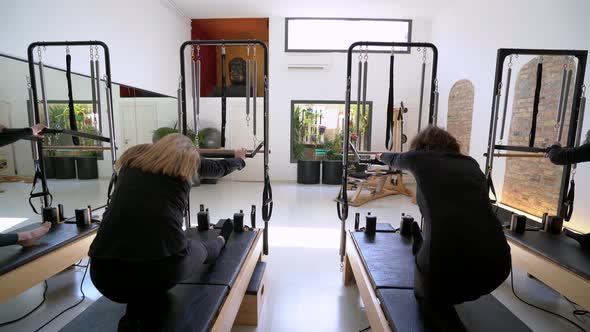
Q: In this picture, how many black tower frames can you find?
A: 4